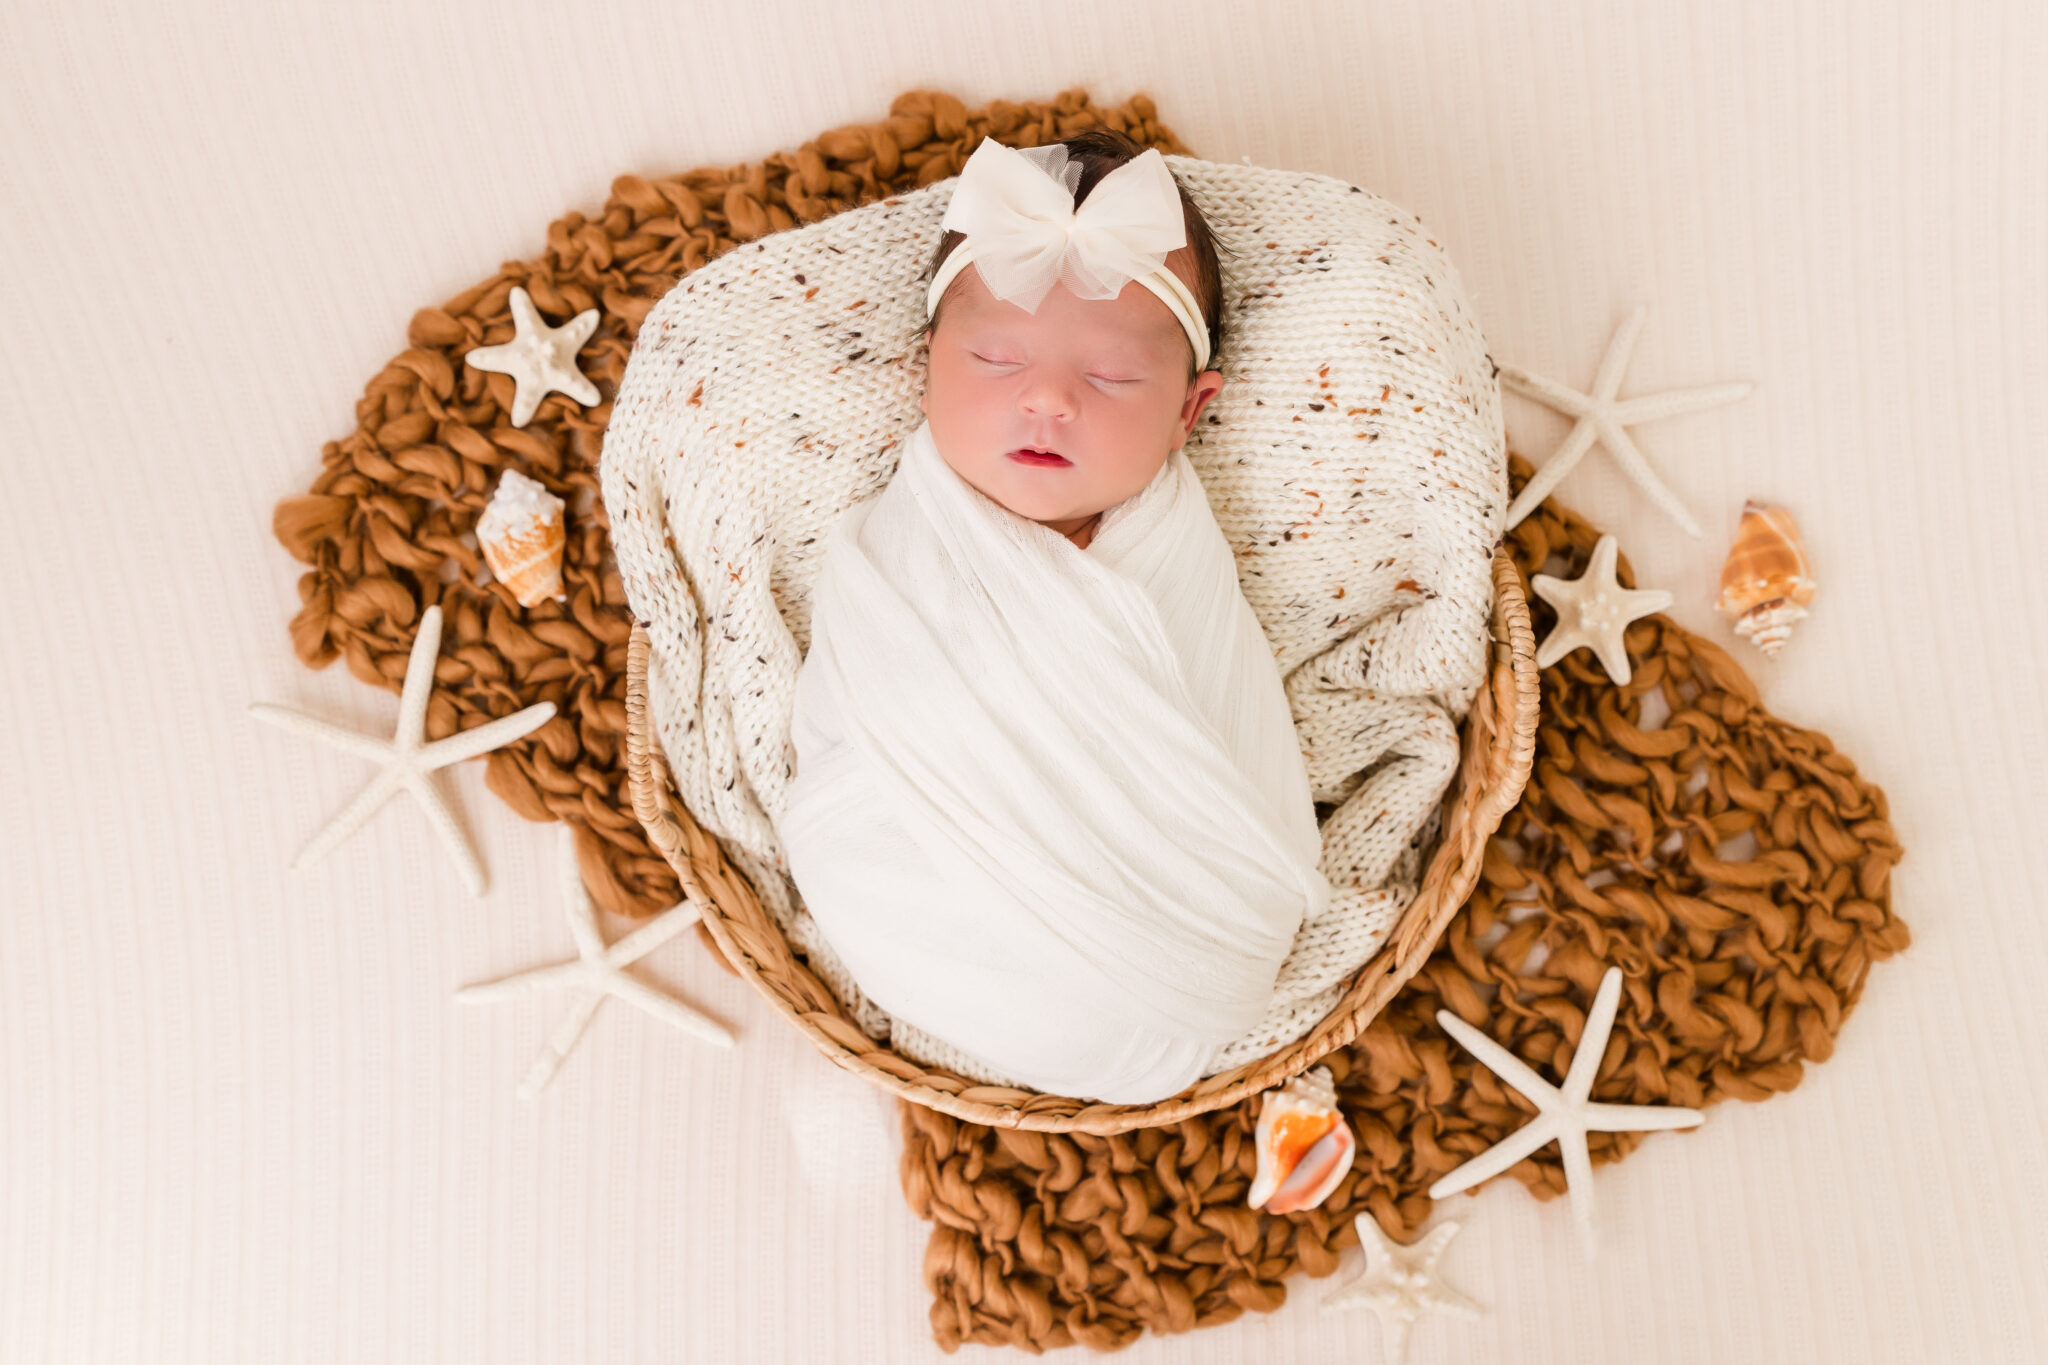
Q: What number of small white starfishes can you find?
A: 3